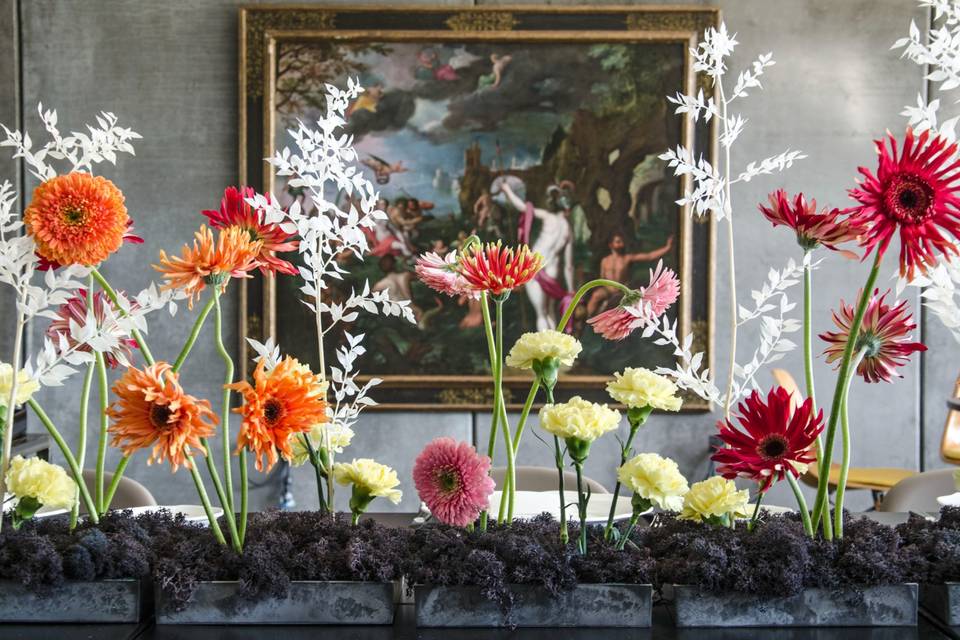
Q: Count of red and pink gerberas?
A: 11